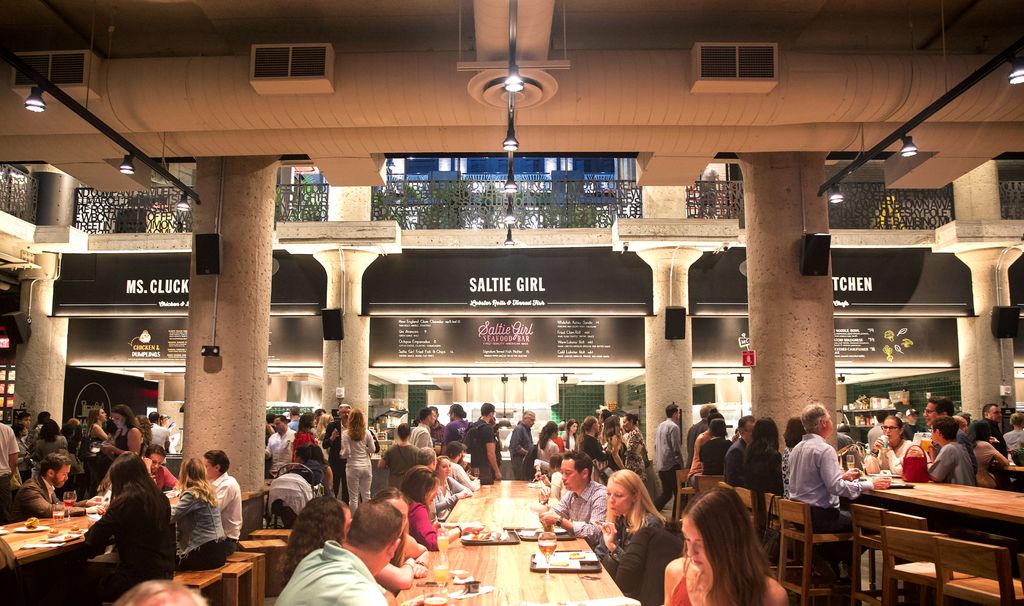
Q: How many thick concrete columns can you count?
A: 6